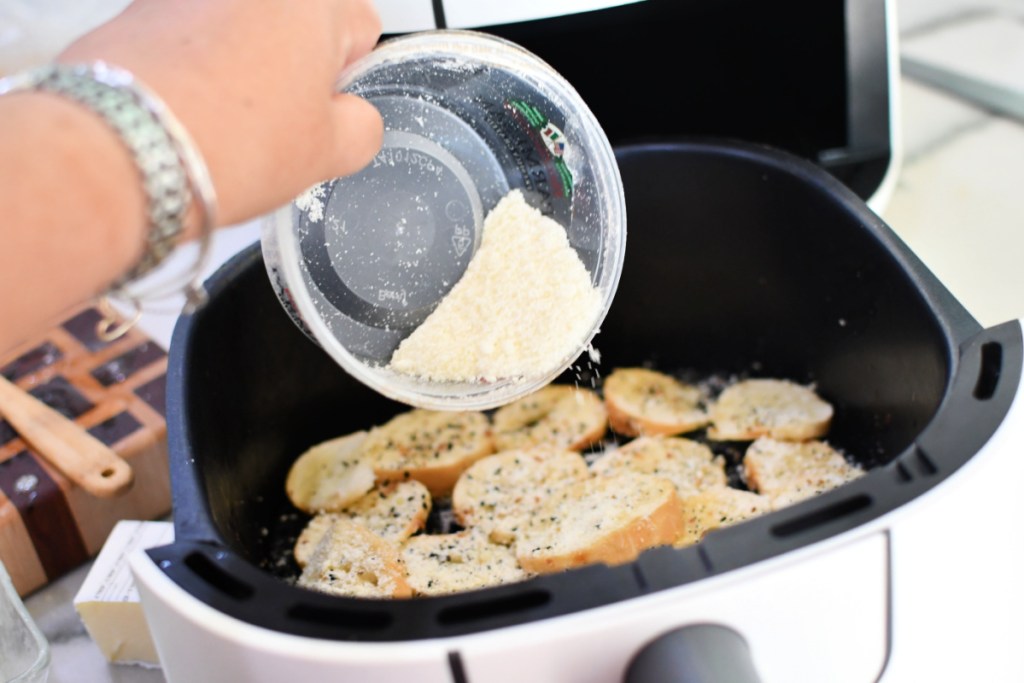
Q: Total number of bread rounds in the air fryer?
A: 13